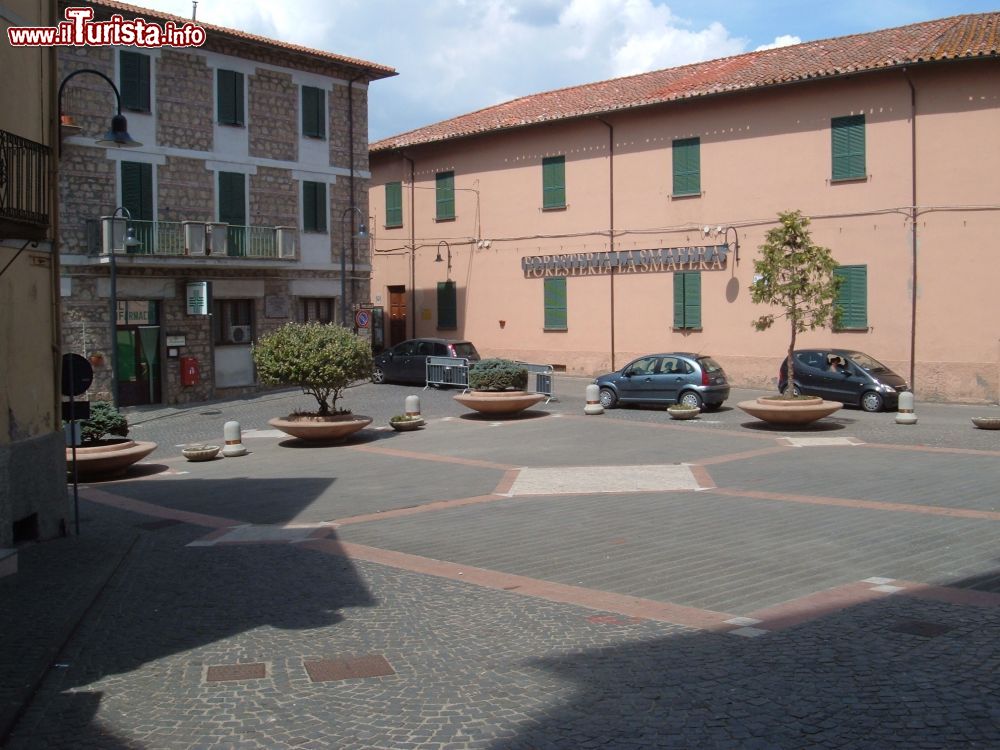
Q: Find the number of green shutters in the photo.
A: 15